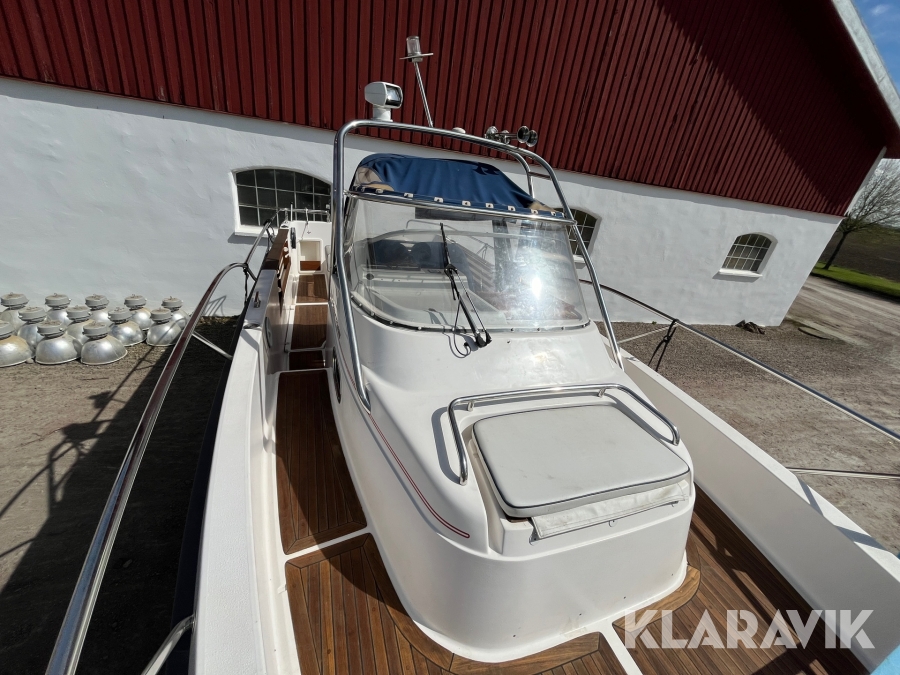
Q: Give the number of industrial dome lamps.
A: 12